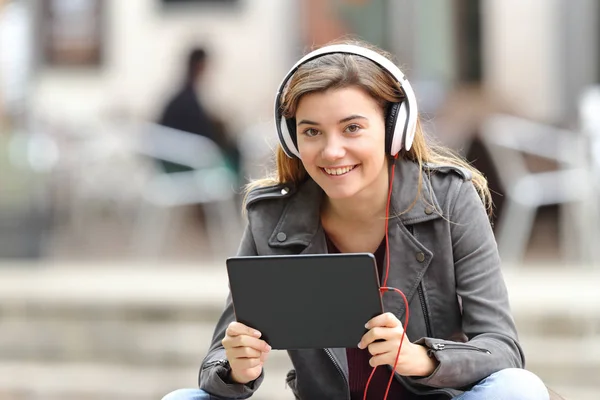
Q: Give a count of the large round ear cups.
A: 2